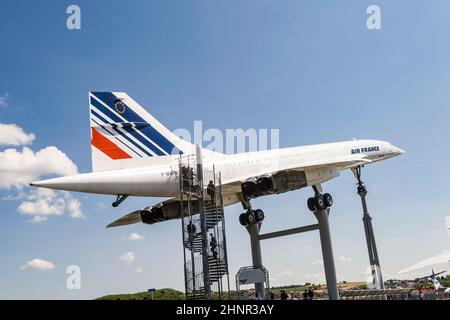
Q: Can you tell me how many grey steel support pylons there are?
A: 3